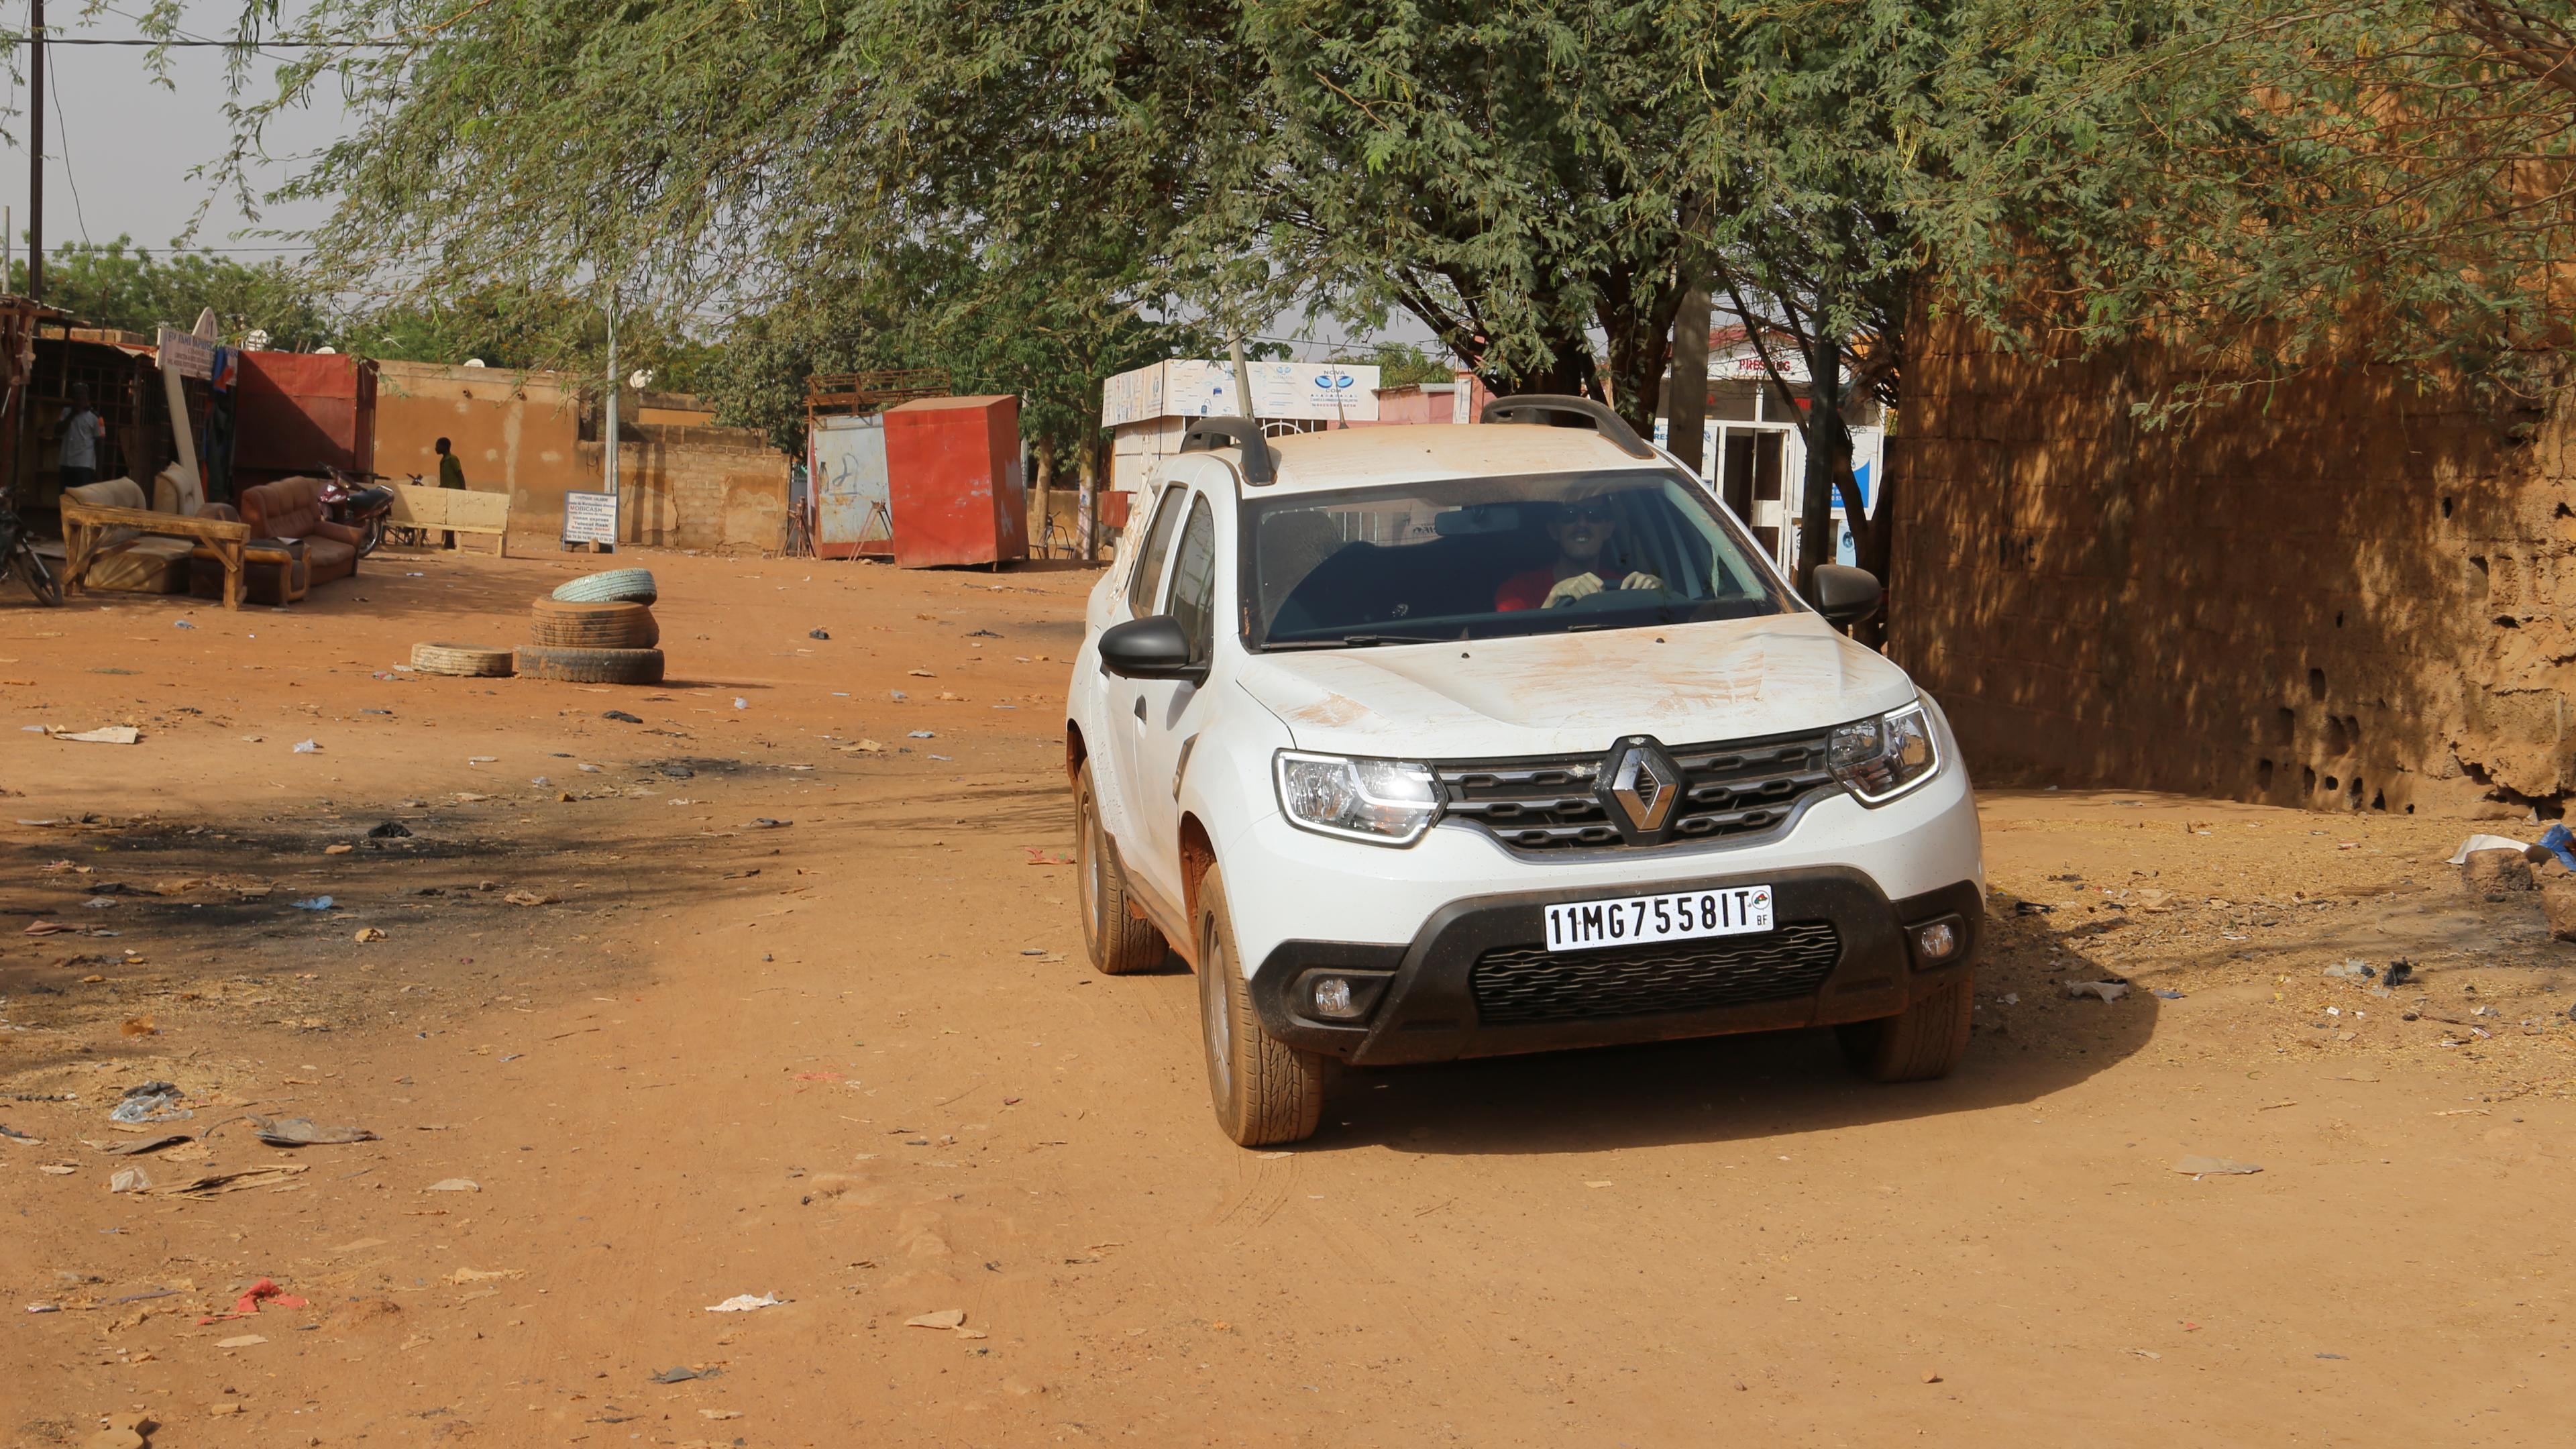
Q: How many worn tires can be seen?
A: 4